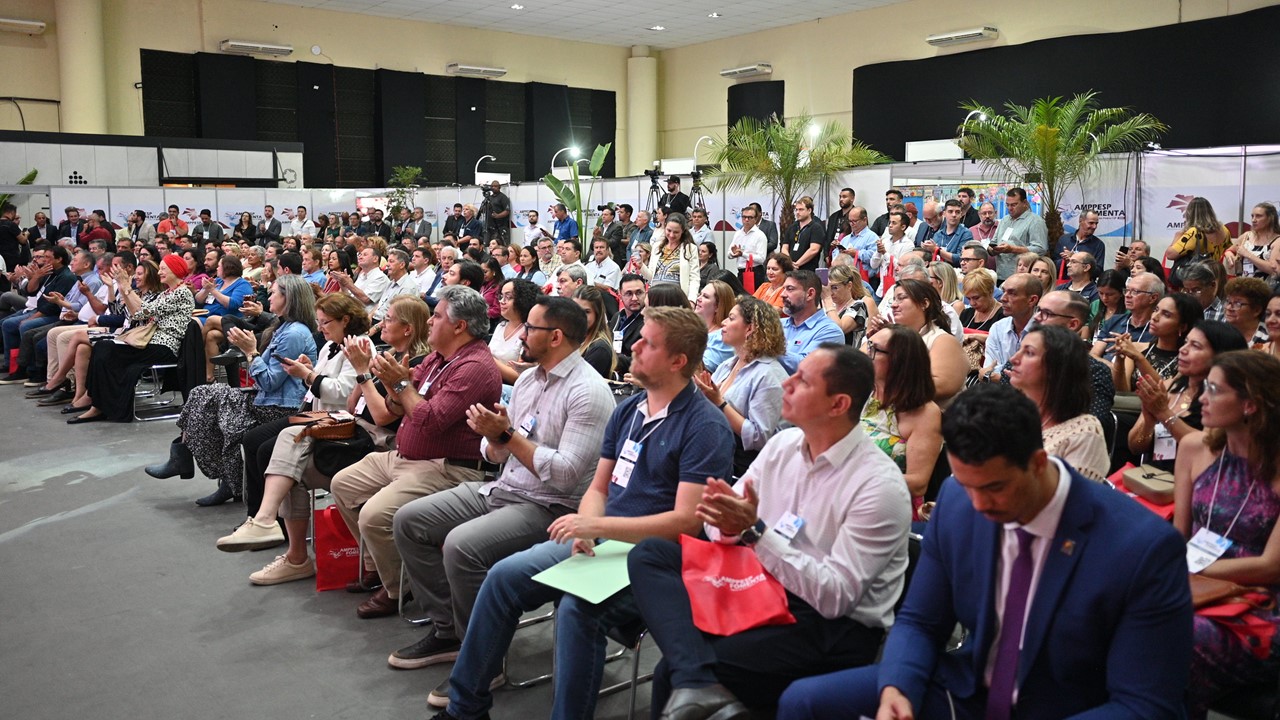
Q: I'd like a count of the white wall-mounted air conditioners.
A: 5